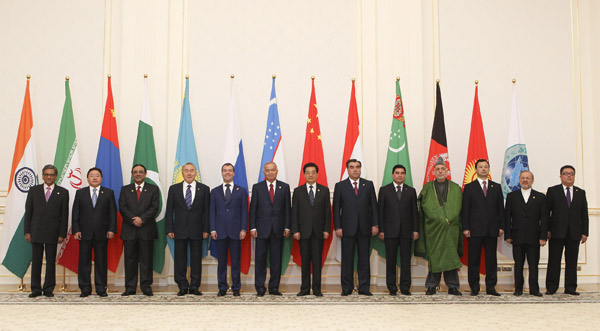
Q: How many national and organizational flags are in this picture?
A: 13